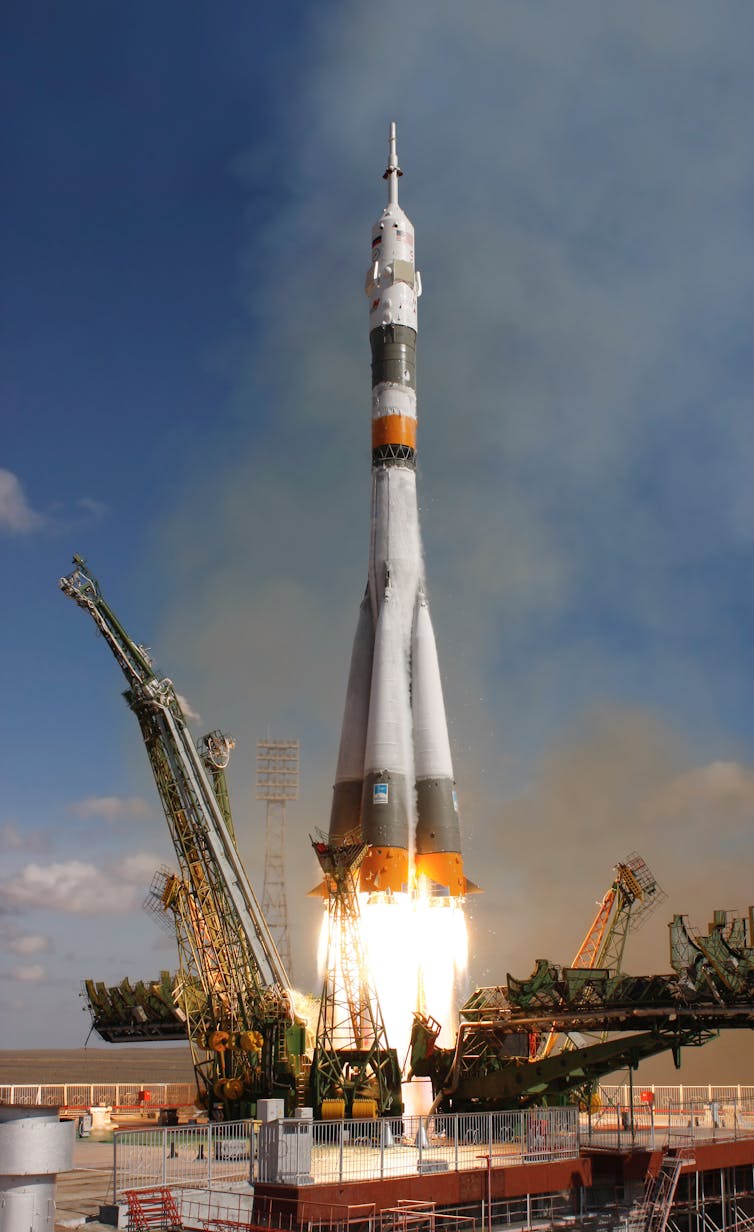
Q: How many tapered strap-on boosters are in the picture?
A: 3